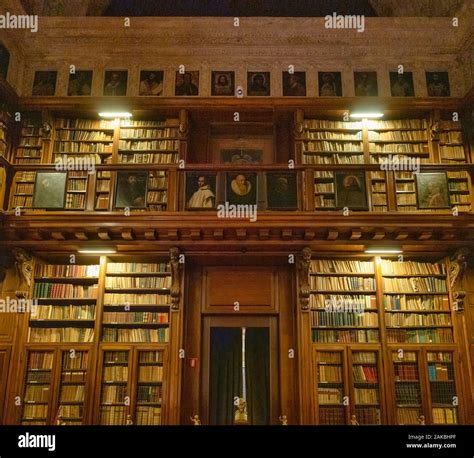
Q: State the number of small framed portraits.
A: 12